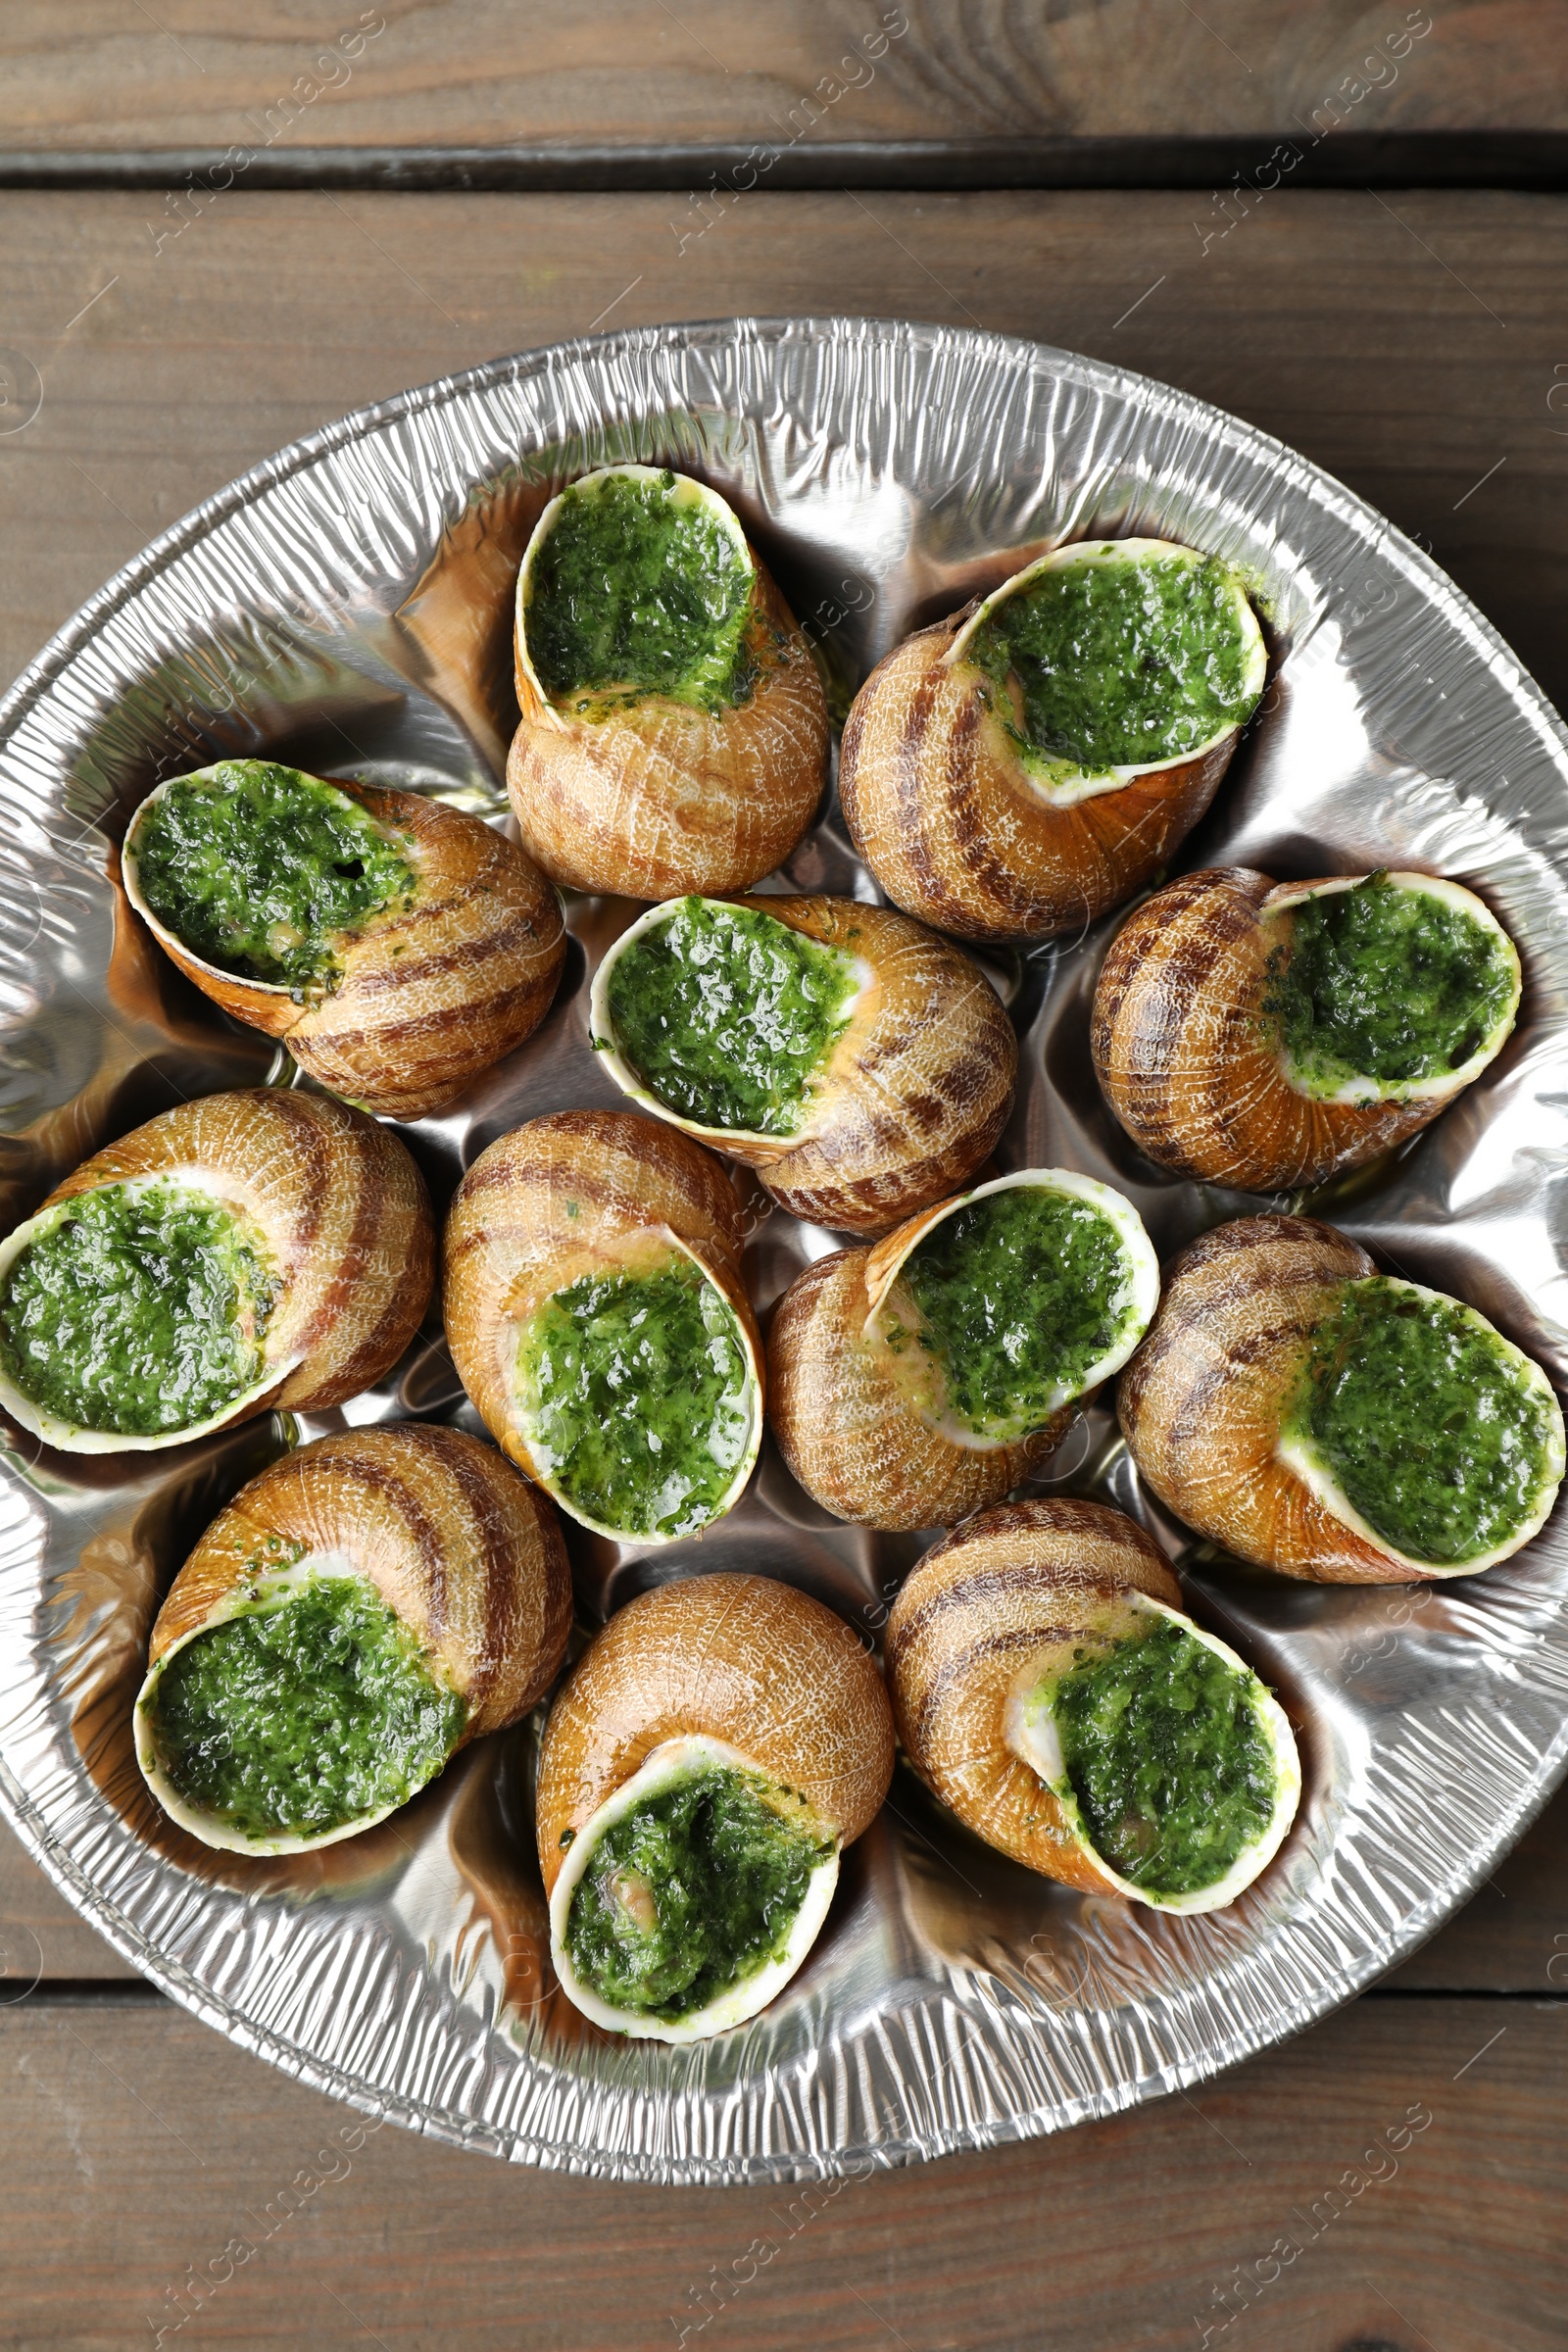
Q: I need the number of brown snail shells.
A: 12